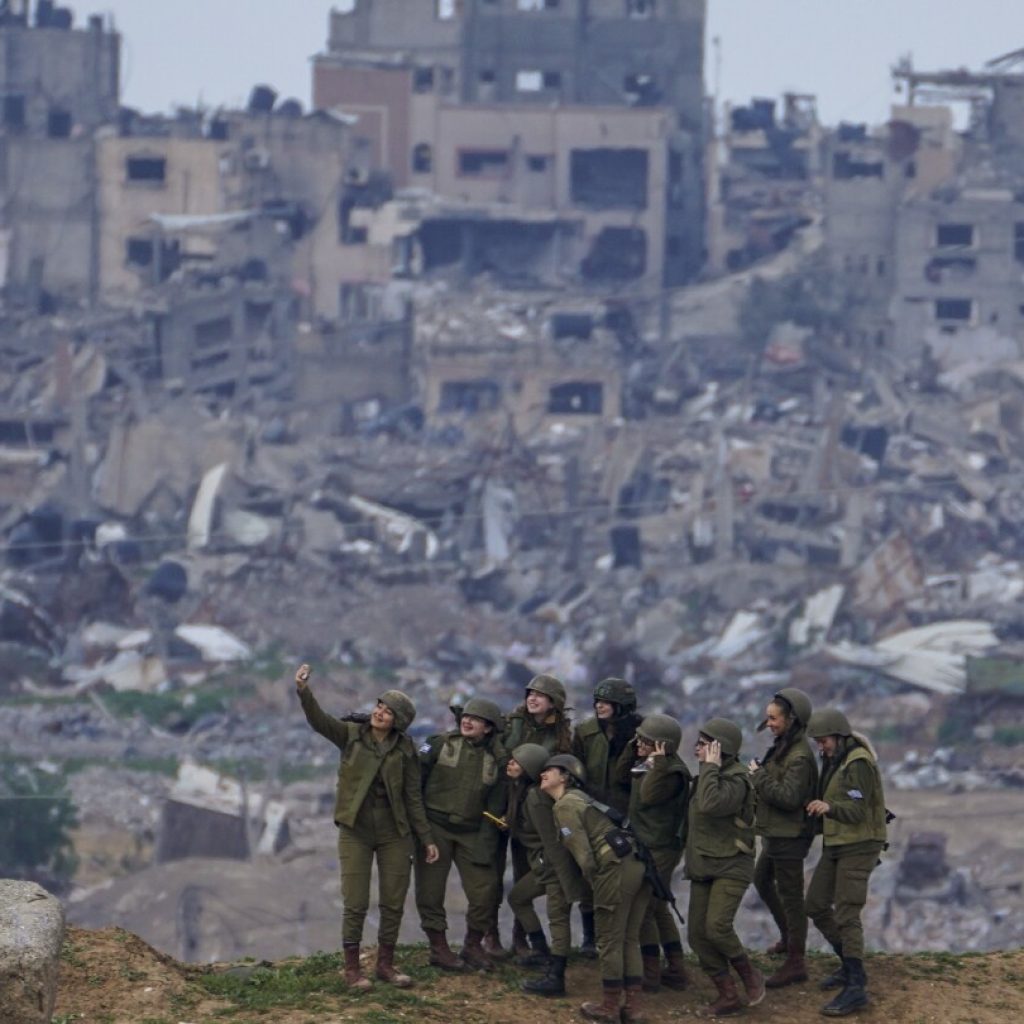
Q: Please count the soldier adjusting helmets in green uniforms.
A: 2